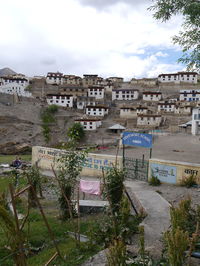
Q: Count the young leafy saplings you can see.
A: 3